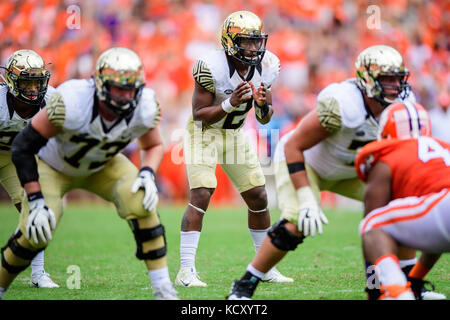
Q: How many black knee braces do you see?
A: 3